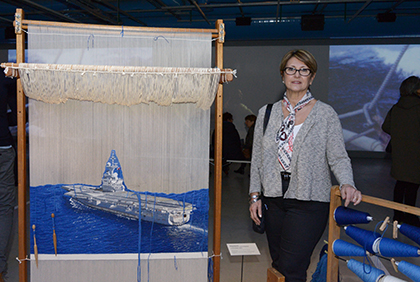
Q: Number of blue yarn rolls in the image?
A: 7